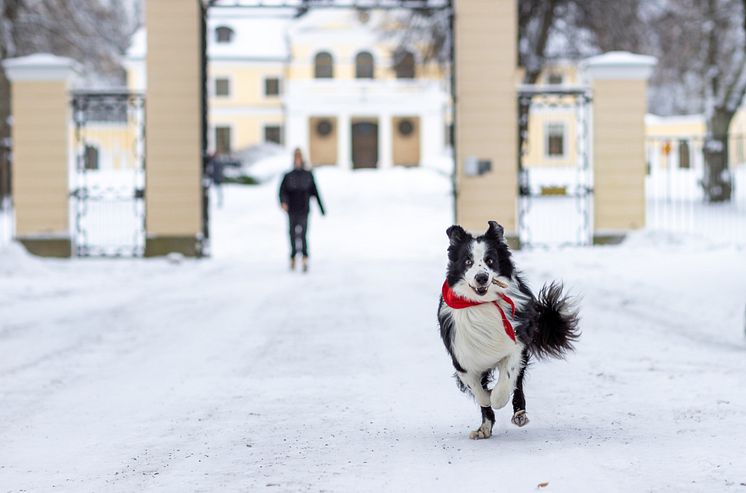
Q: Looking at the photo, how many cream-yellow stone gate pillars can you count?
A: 4